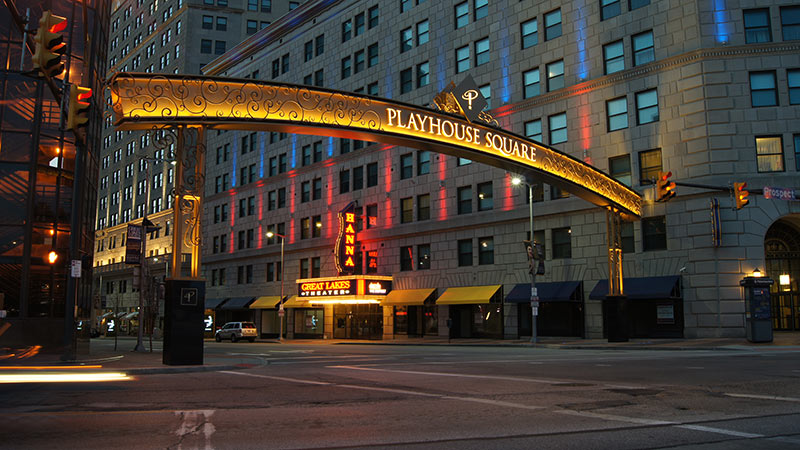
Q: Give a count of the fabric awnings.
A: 8